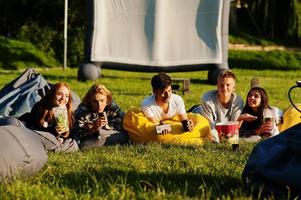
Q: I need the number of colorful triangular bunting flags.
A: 0